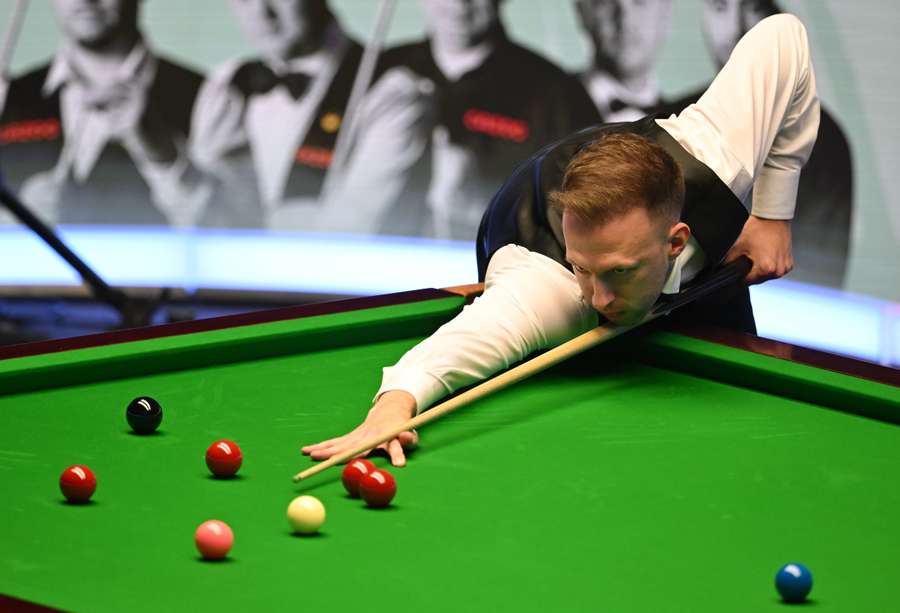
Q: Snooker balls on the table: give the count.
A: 8